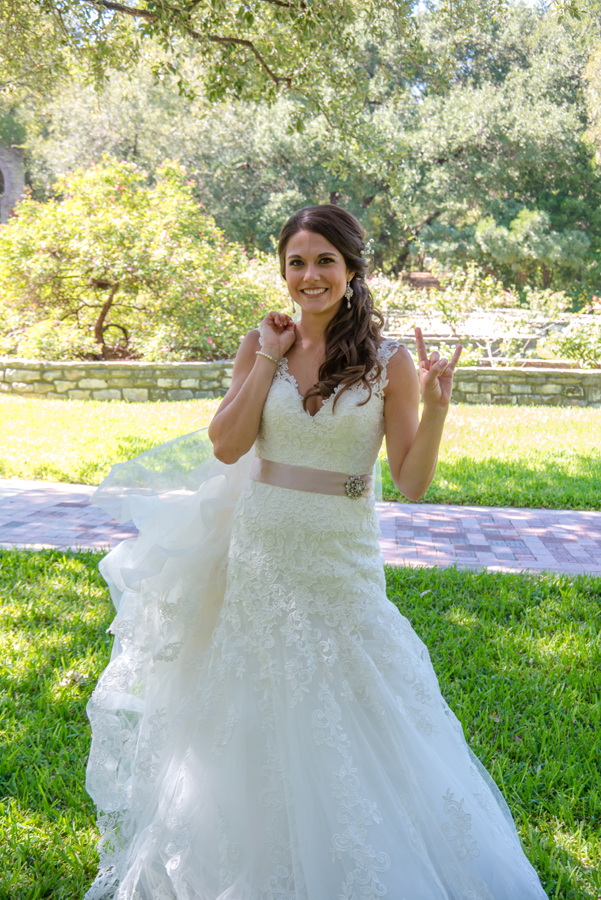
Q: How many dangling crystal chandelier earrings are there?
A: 2